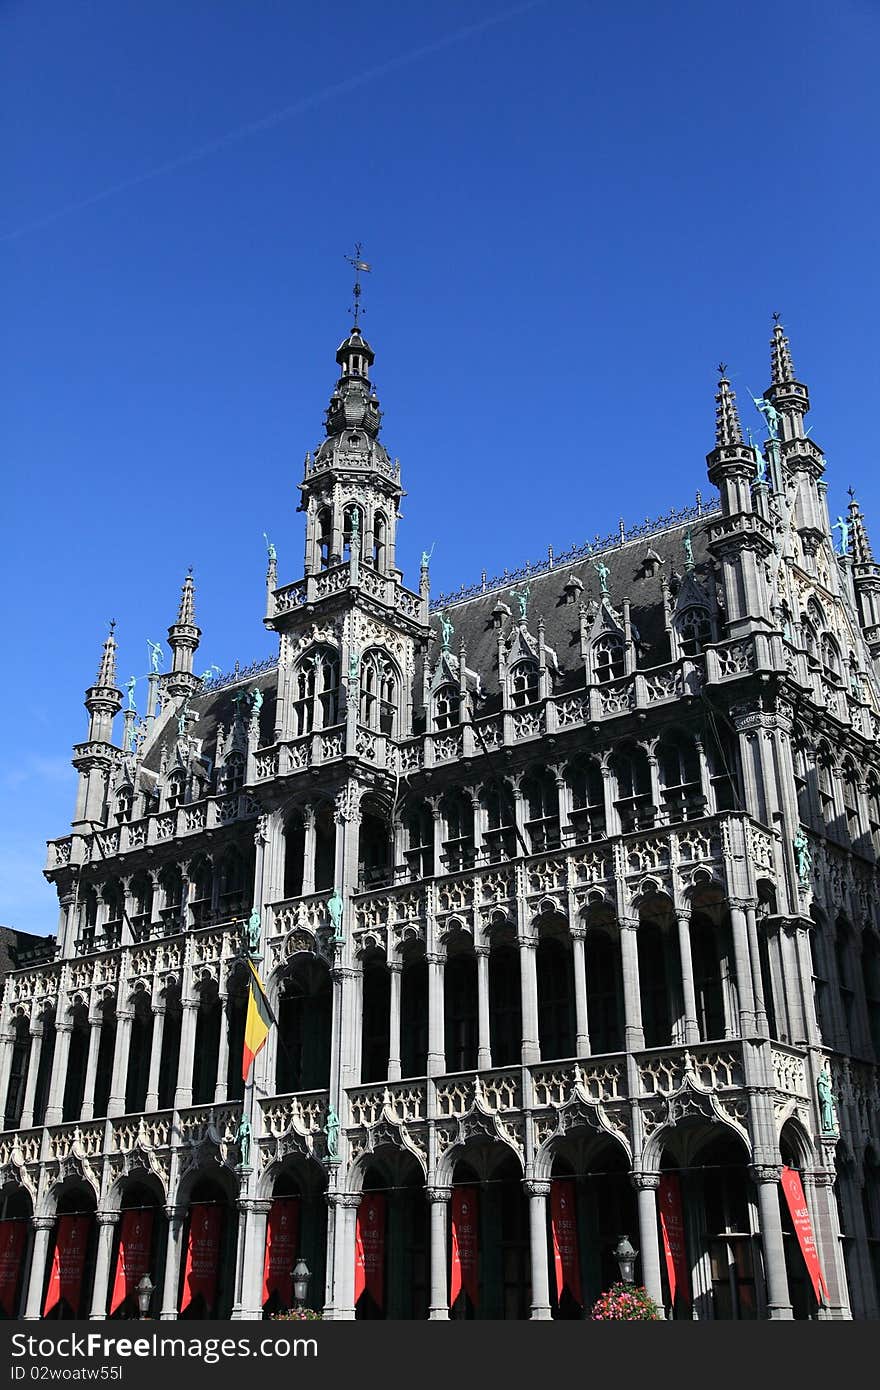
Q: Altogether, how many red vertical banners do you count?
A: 10